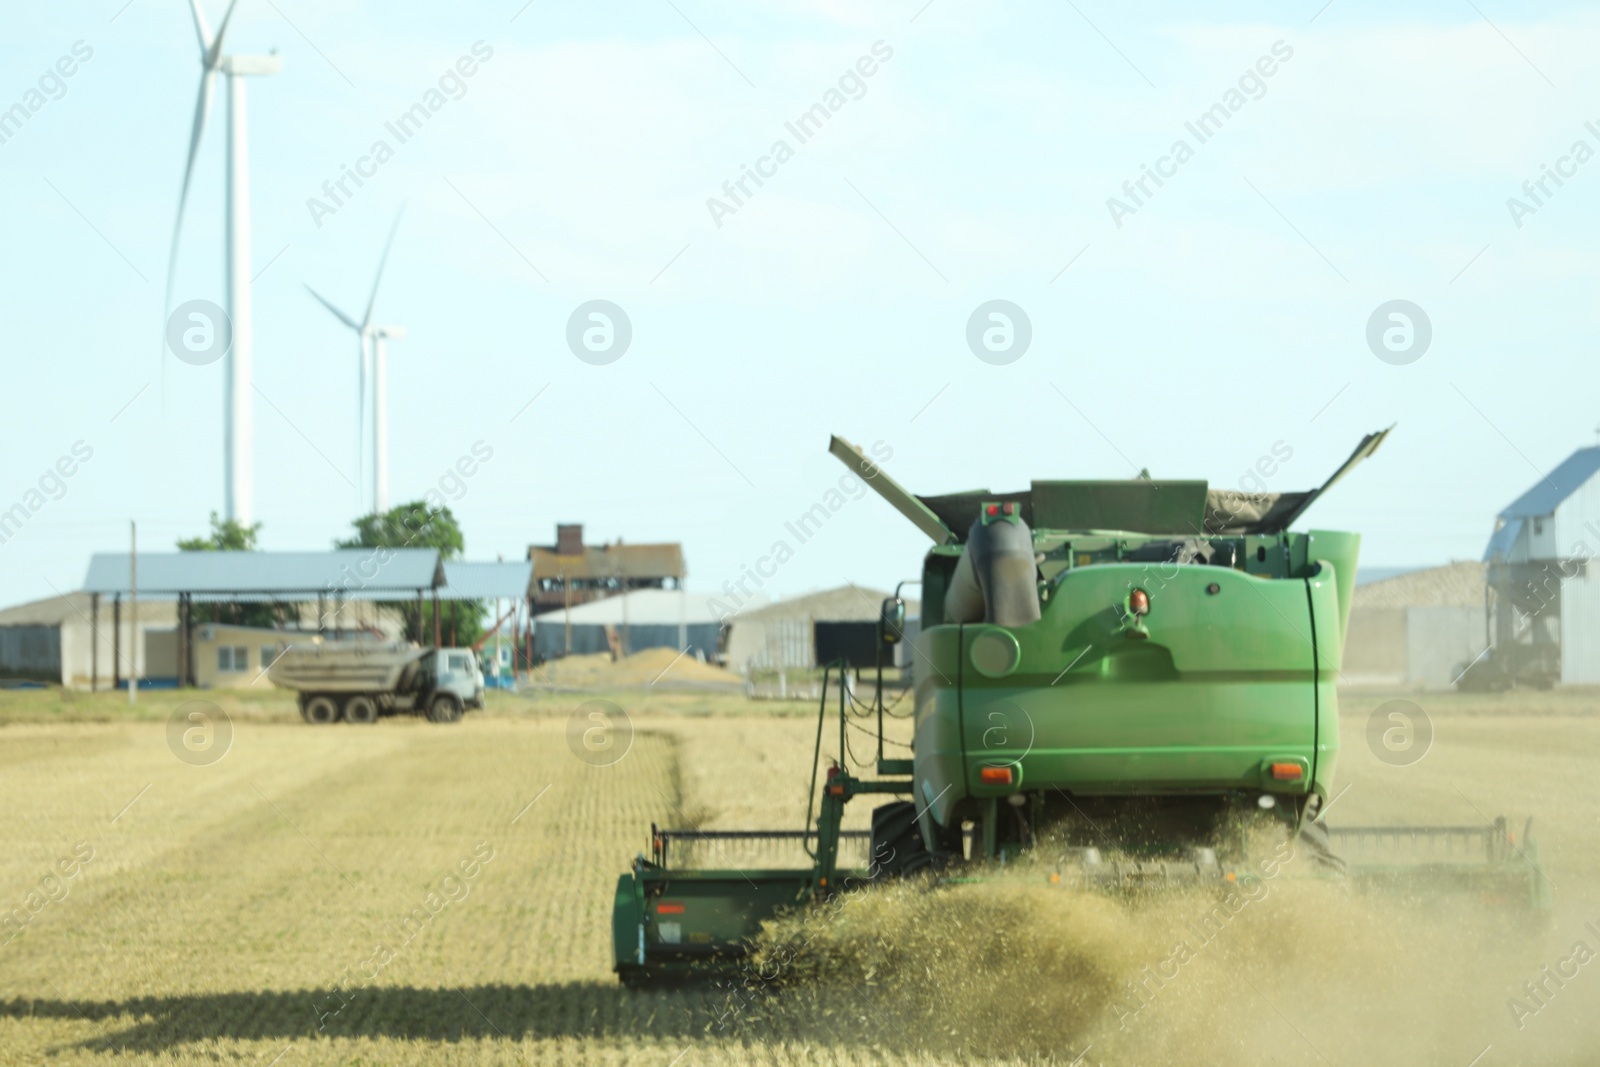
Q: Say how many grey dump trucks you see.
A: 1